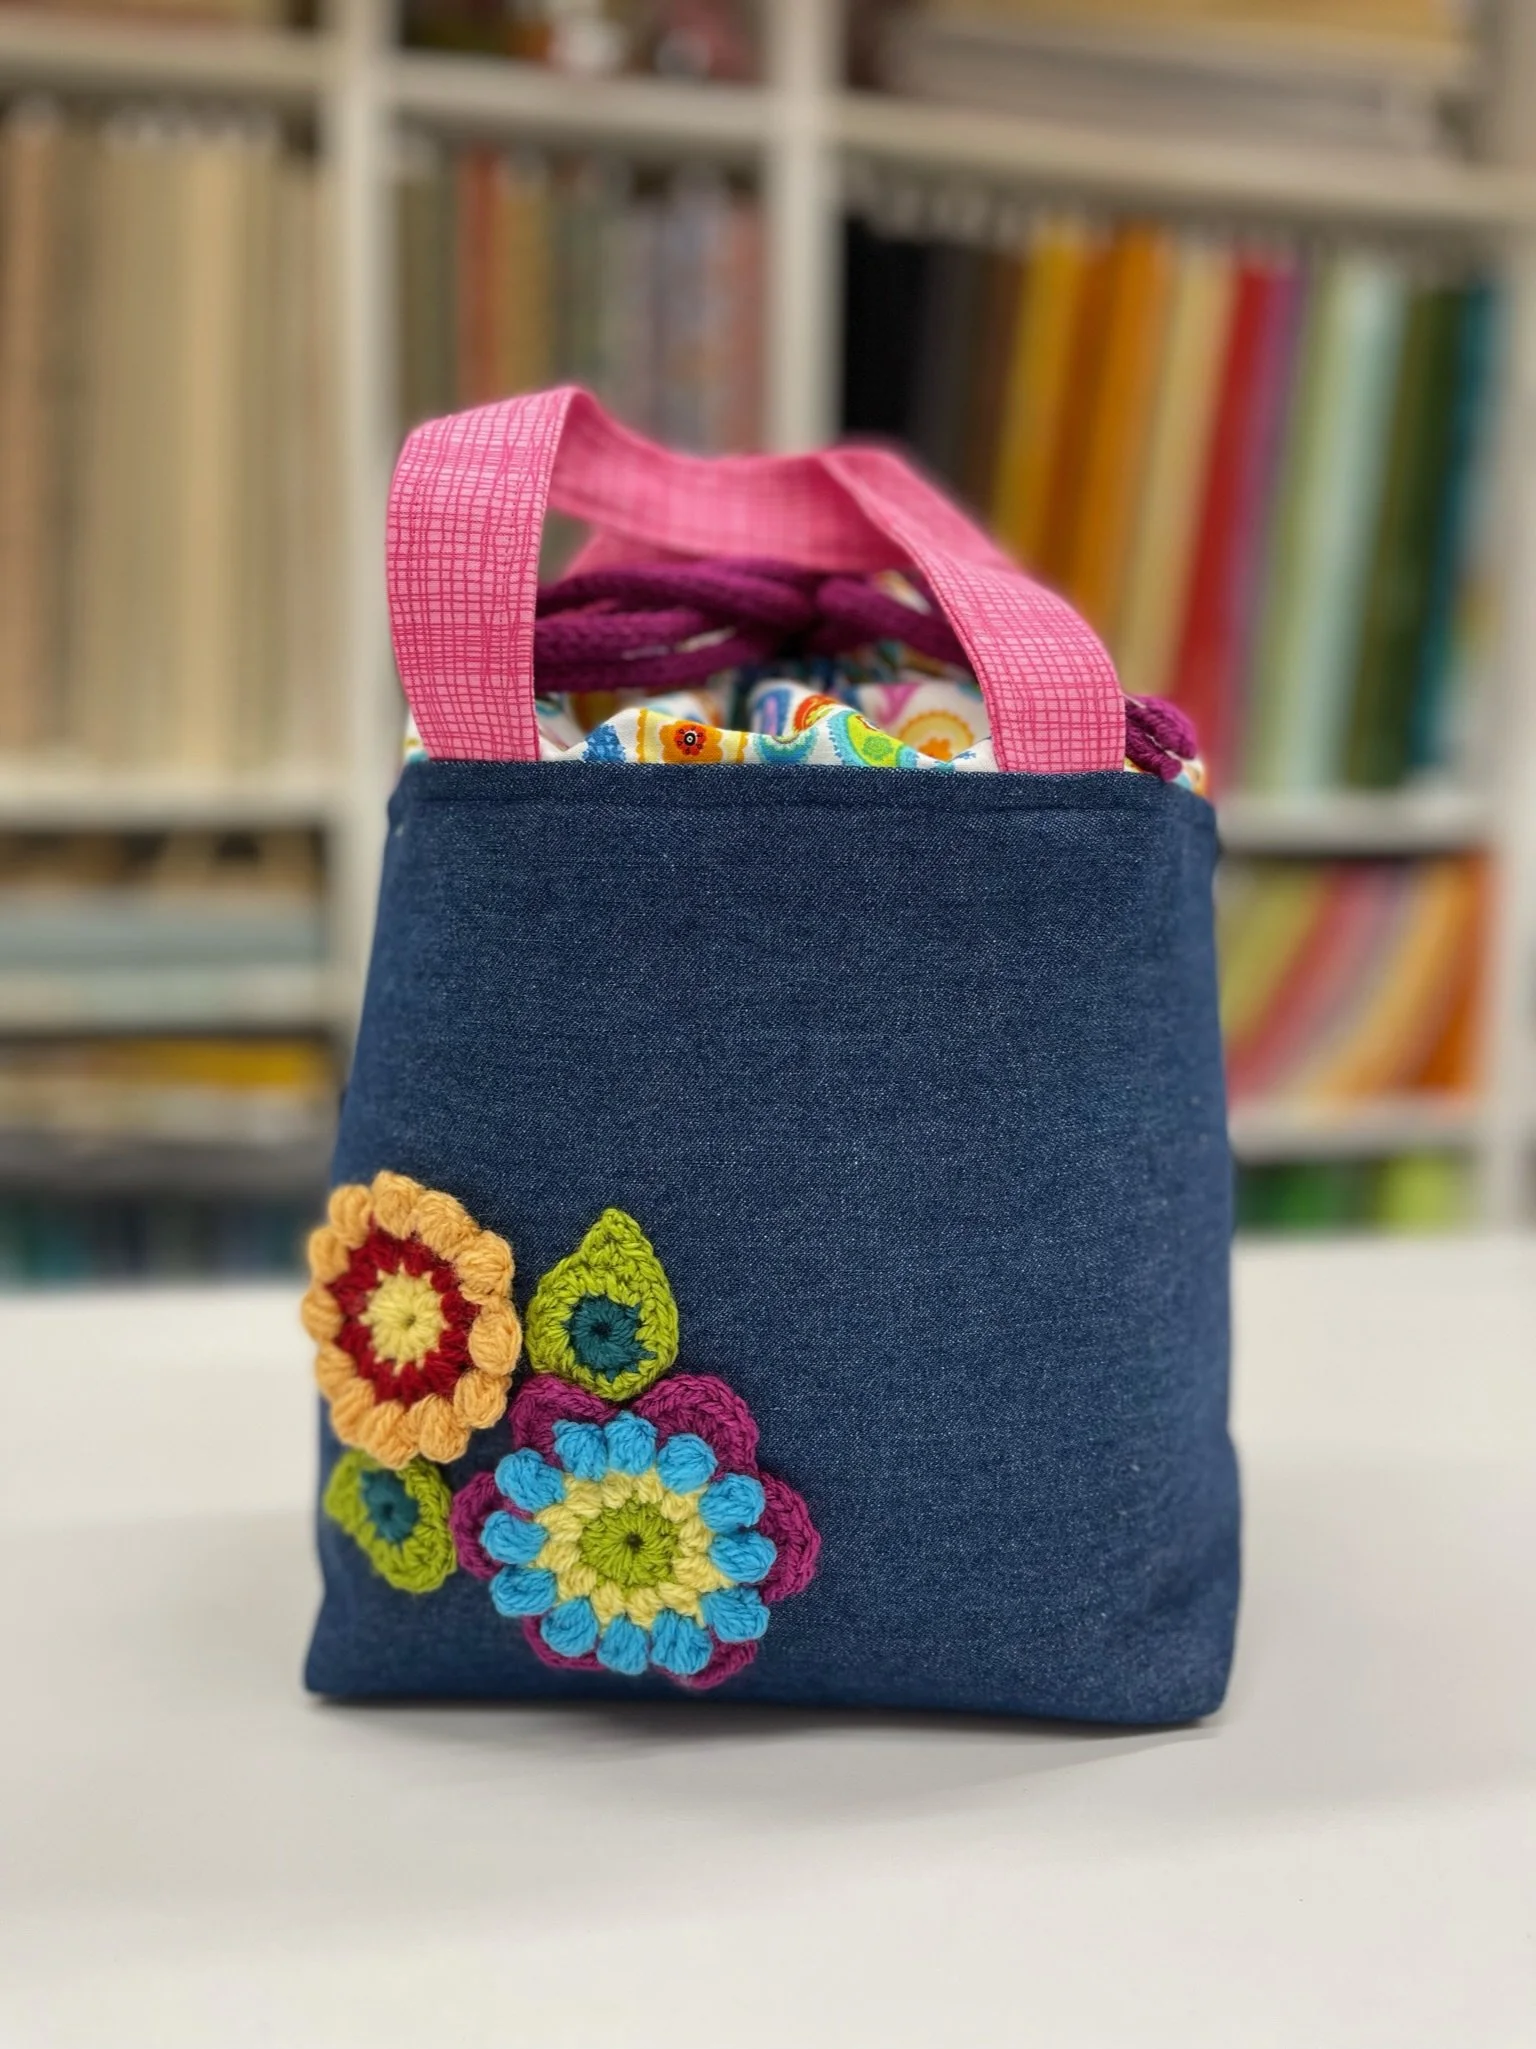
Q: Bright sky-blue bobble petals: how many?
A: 12